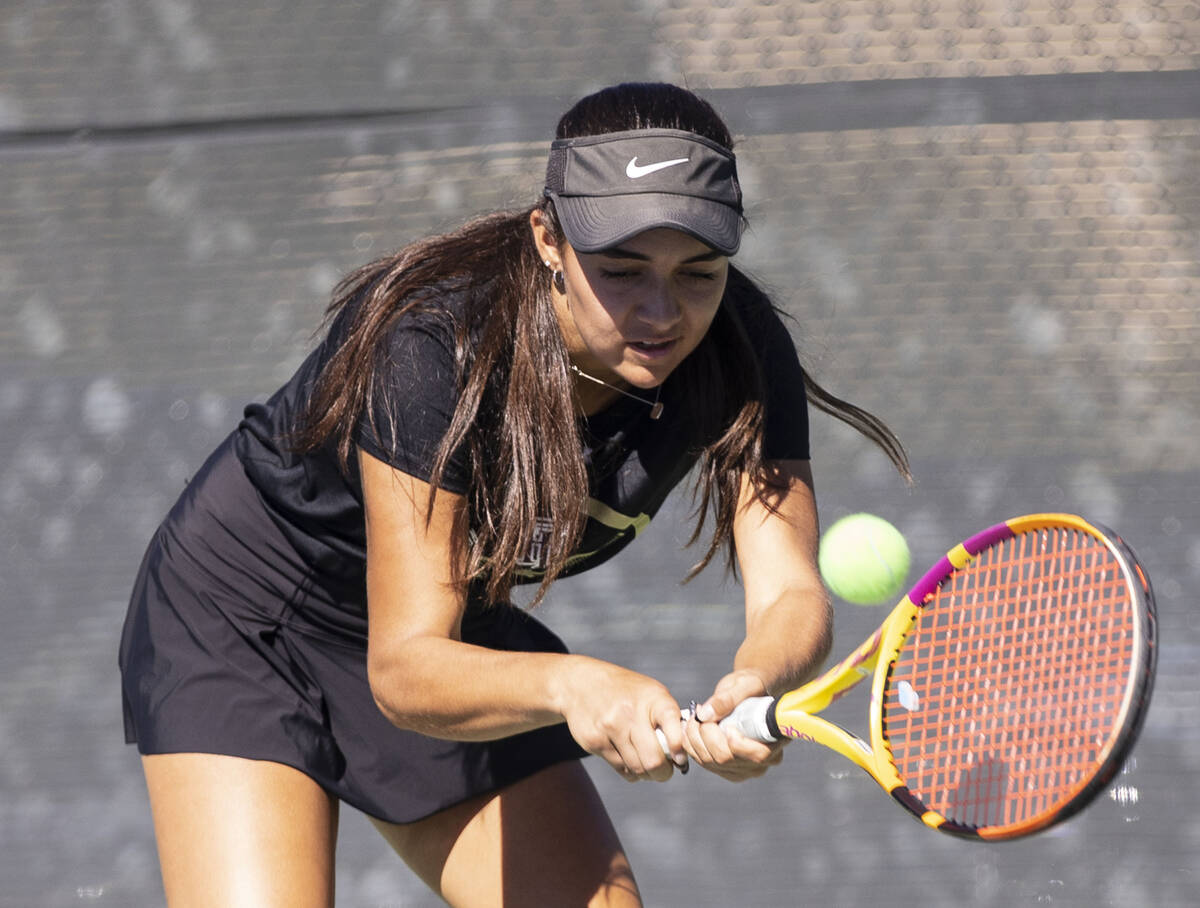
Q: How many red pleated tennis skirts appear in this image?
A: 0